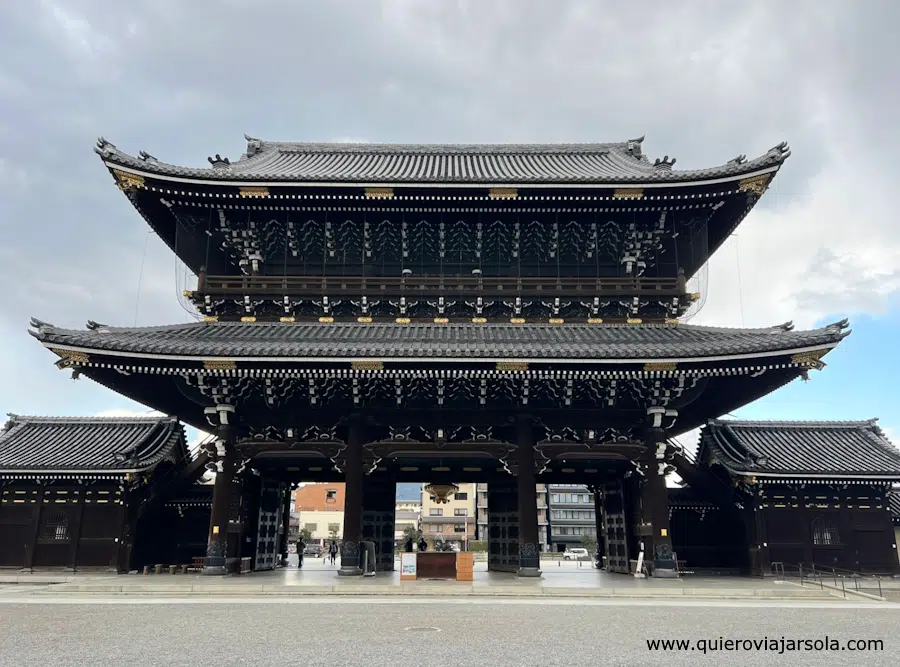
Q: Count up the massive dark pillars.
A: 4